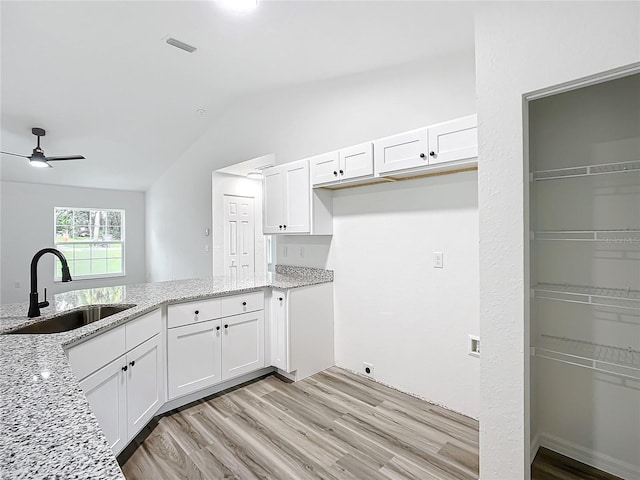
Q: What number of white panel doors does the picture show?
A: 1